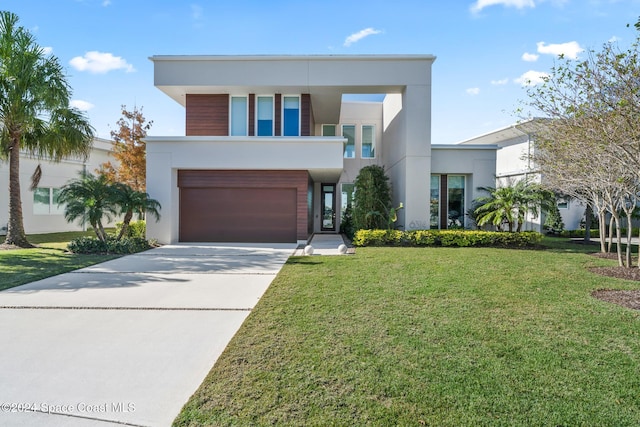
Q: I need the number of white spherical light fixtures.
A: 2